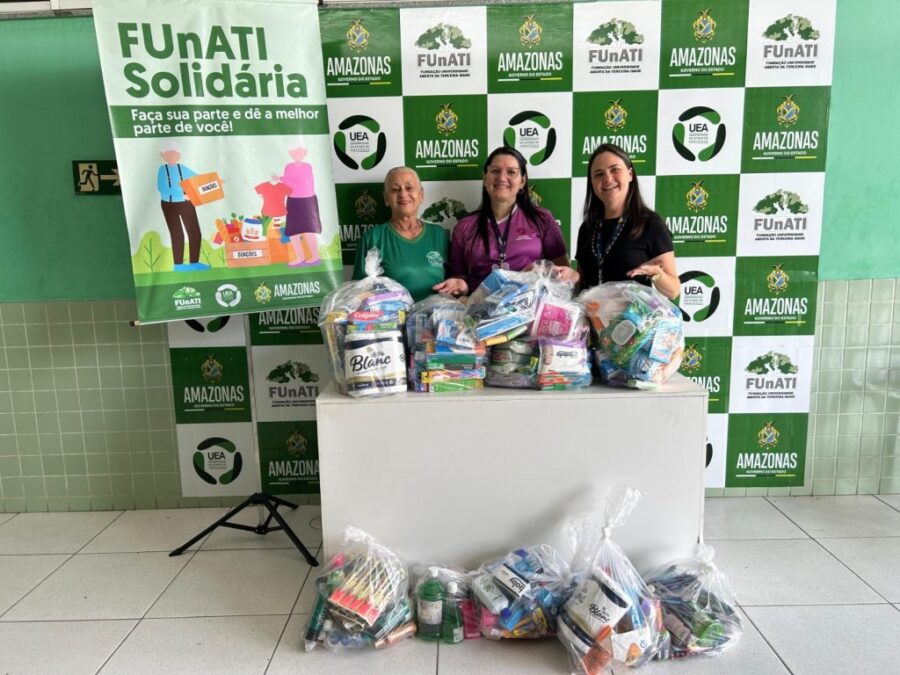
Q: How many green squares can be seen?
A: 15